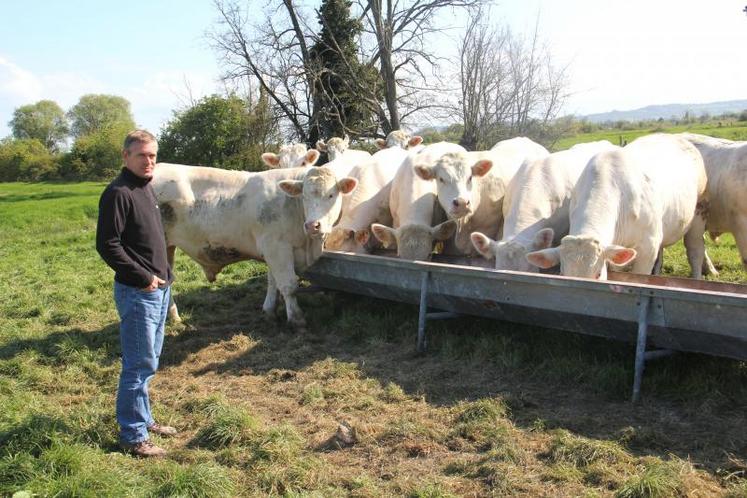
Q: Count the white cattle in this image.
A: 10